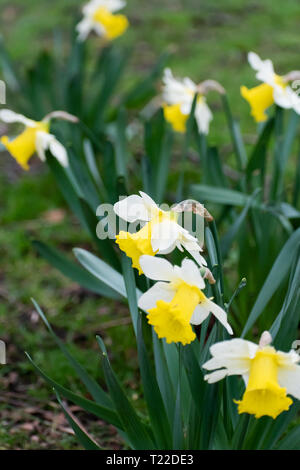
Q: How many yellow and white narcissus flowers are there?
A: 7